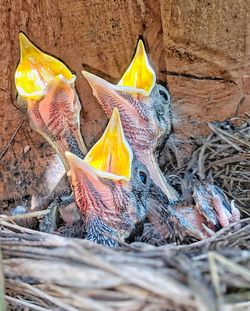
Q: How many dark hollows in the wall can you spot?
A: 0